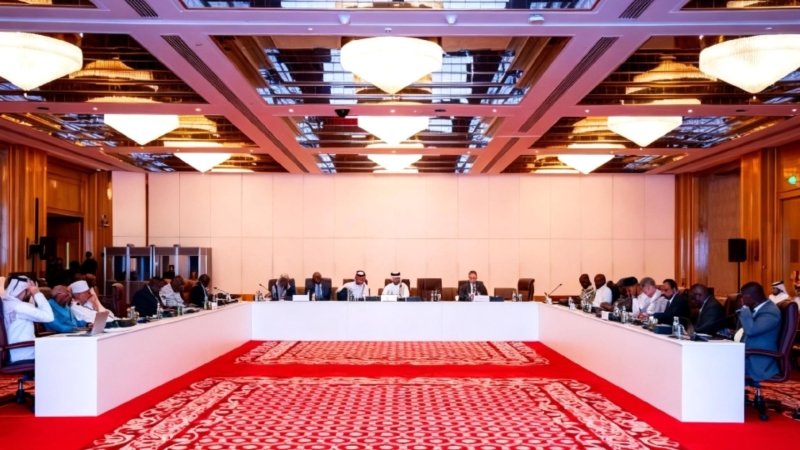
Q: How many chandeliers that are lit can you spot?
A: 9